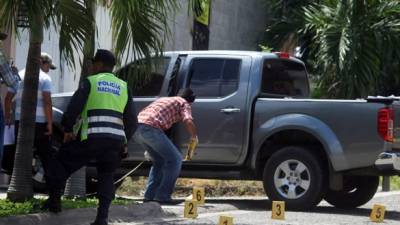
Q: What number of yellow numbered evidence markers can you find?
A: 5